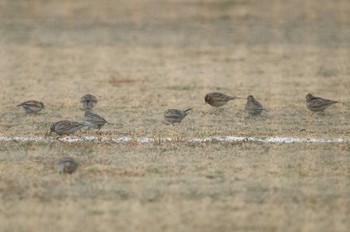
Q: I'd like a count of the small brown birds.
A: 9